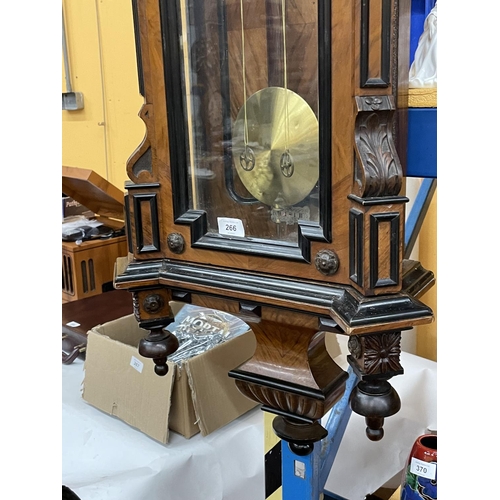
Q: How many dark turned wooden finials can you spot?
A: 3